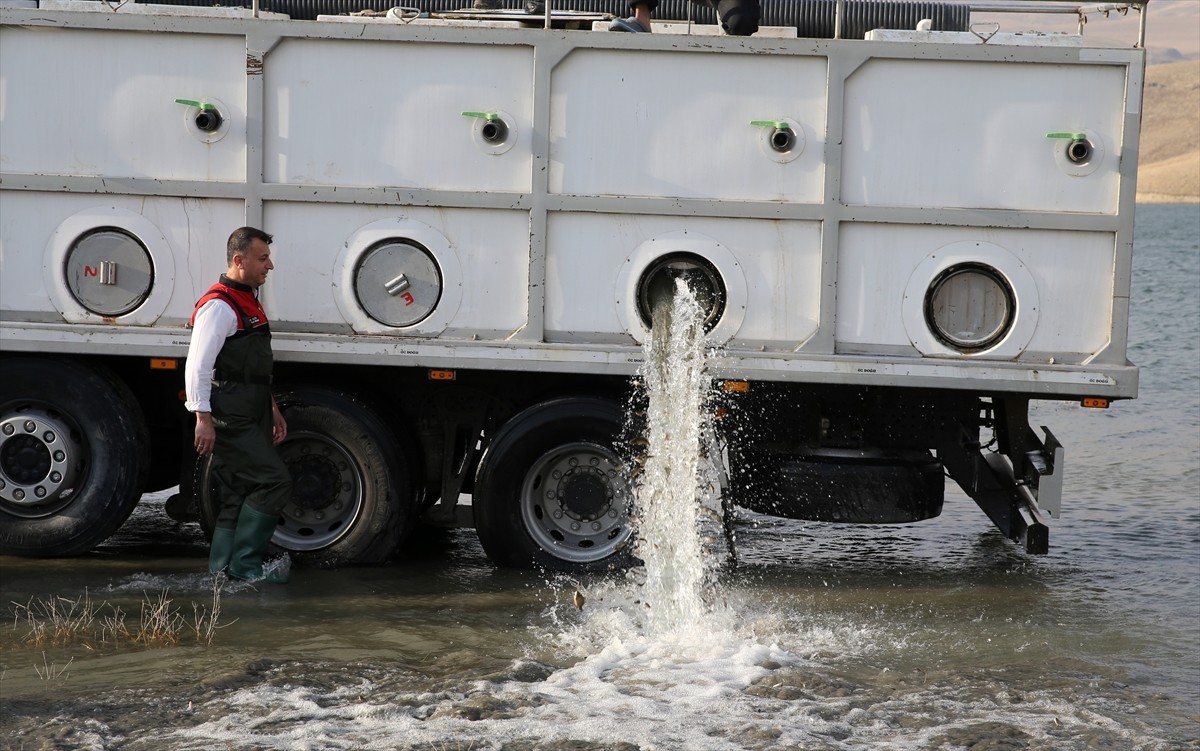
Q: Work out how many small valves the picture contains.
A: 4